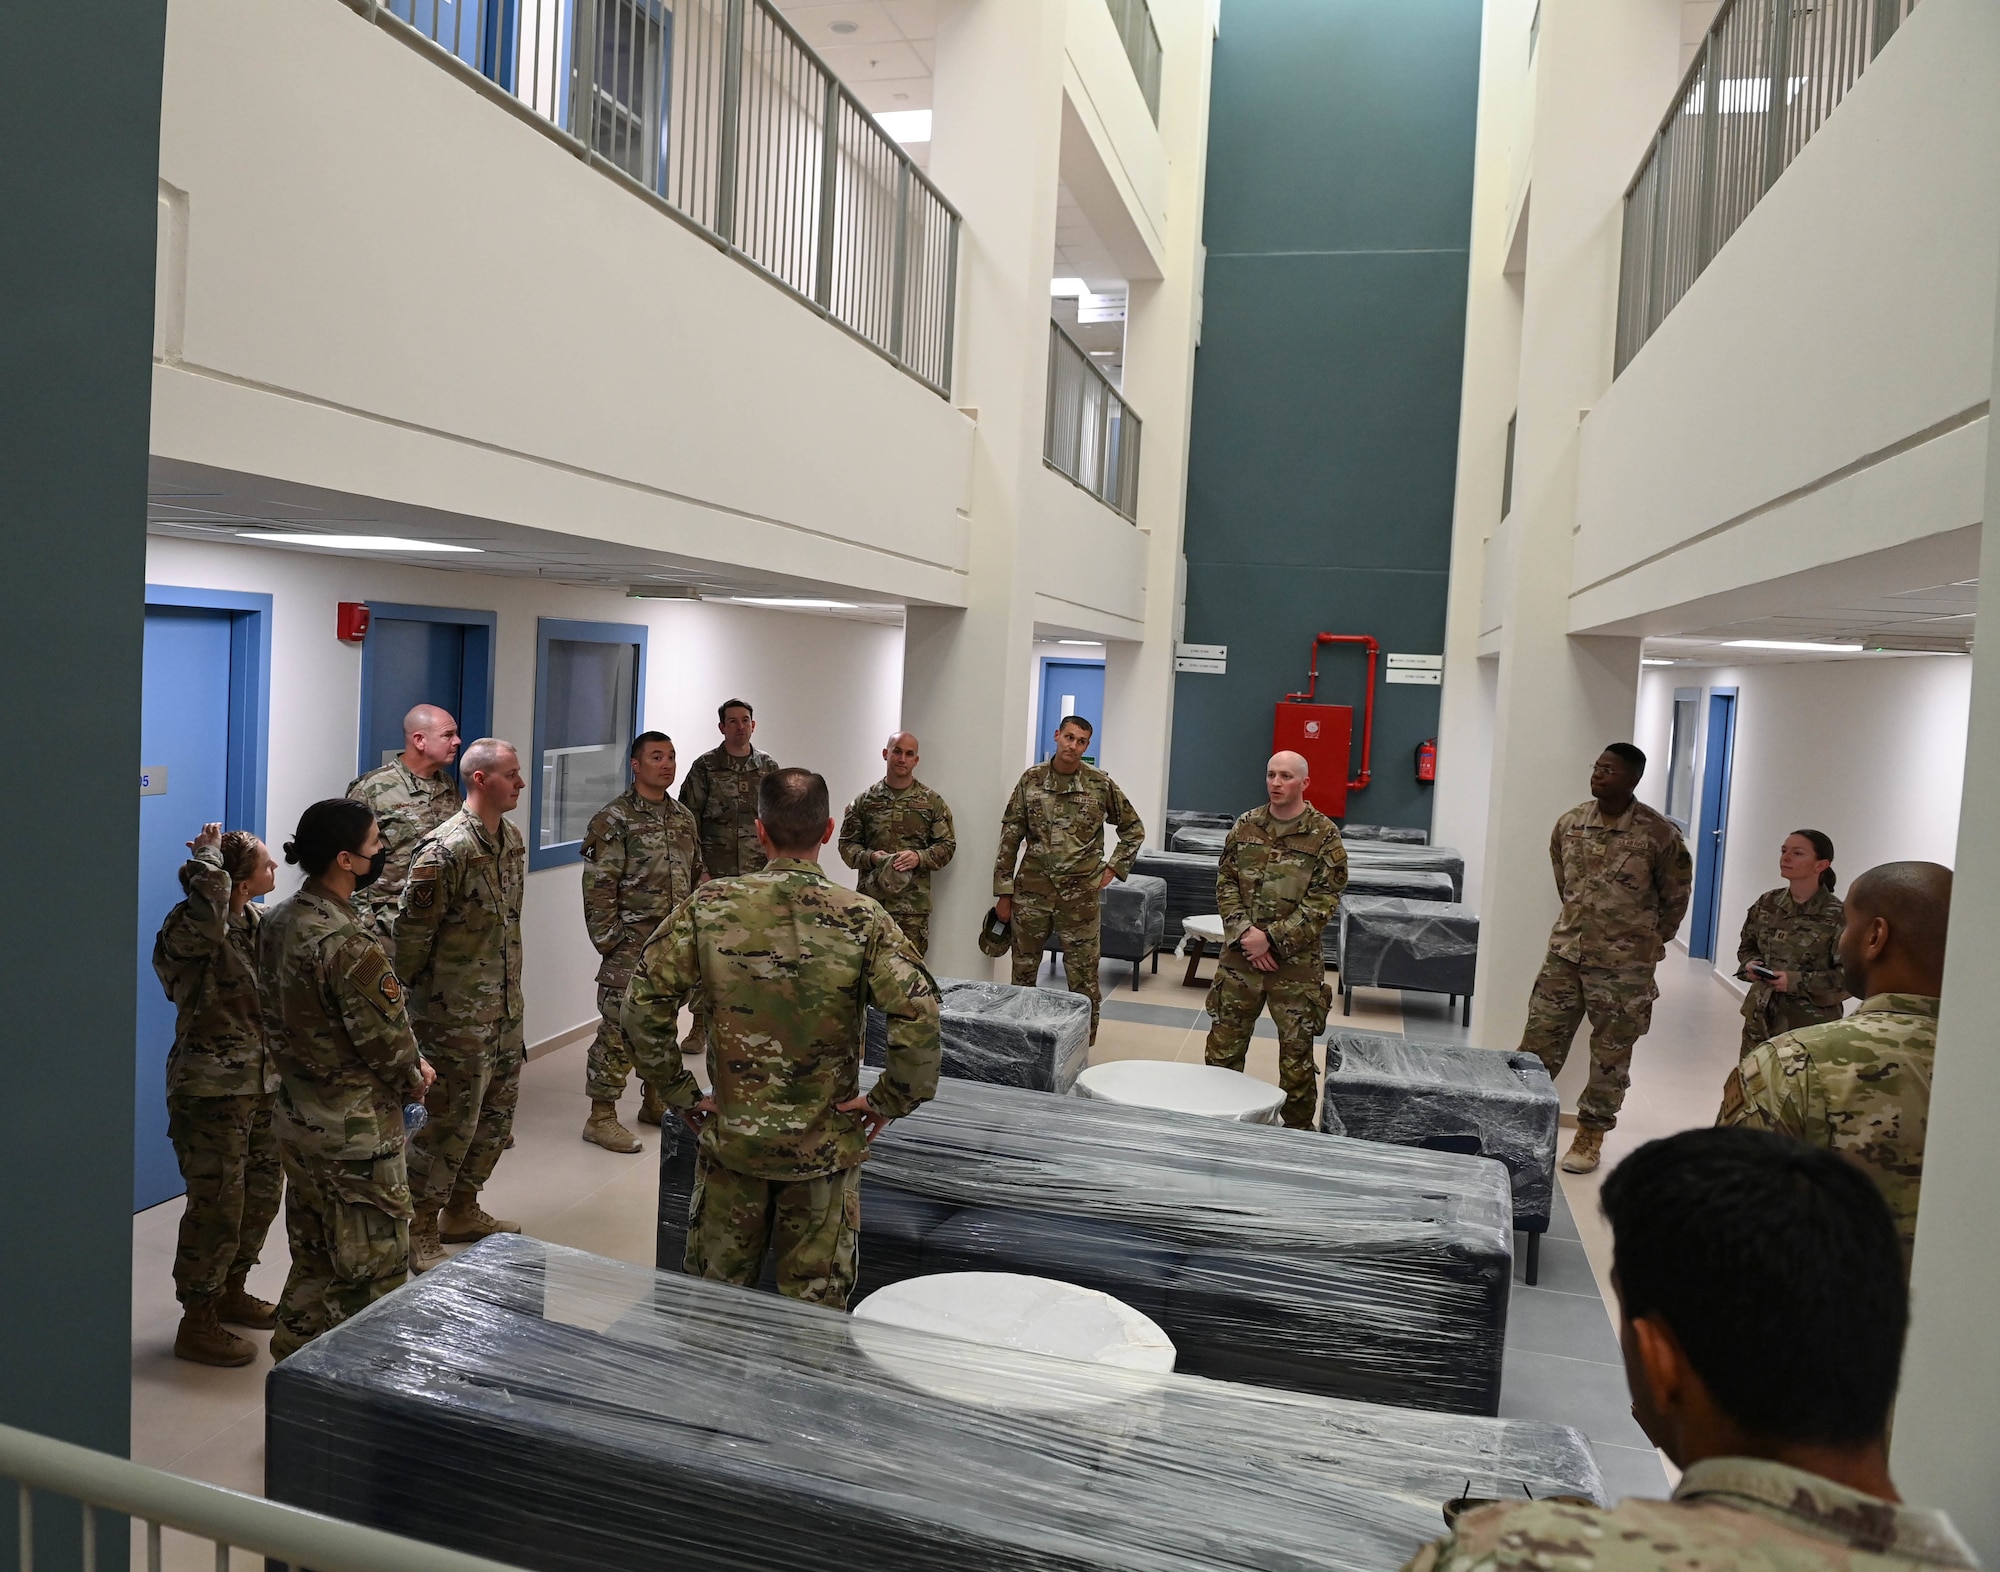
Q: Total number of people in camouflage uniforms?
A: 14